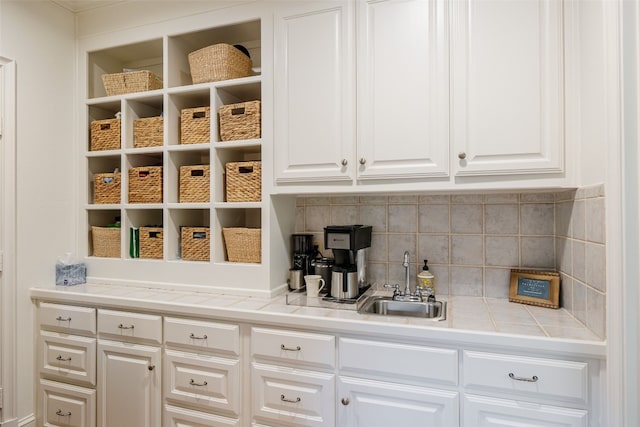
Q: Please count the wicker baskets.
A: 14